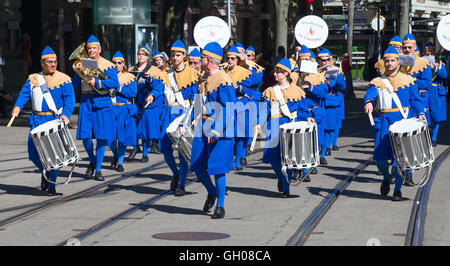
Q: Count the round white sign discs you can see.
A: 3